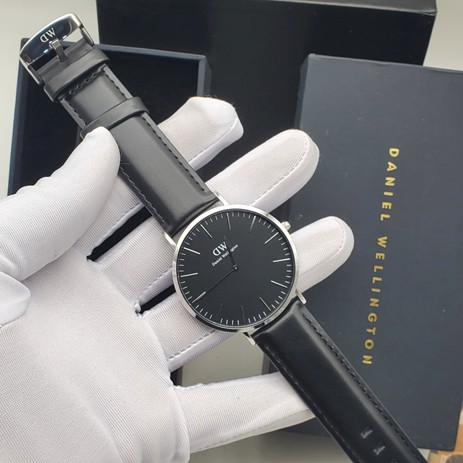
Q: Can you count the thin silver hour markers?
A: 12